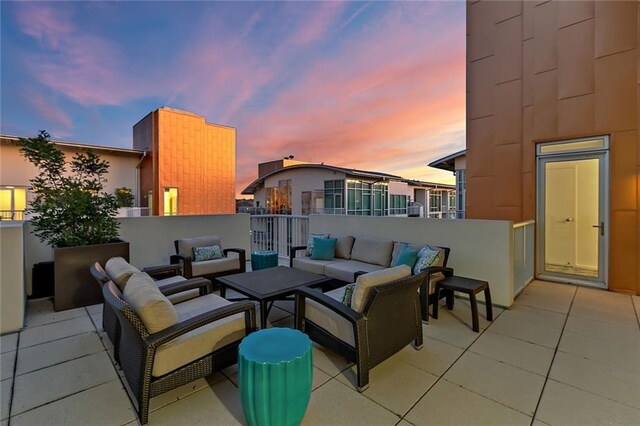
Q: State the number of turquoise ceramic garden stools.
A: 2